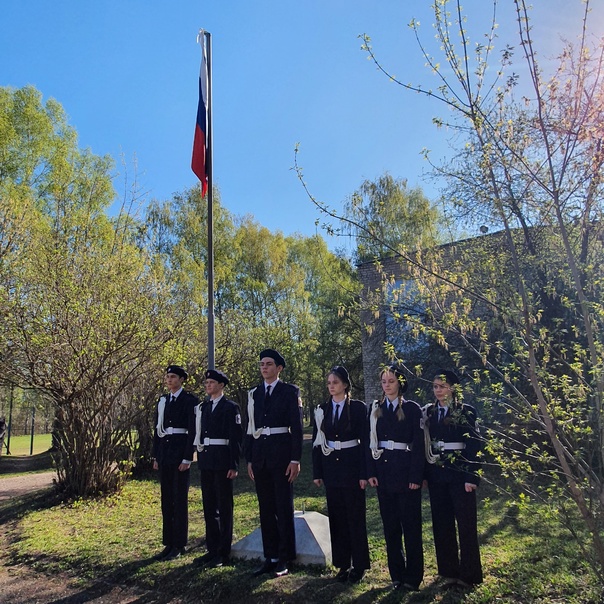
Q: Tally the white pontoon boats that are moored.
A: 0